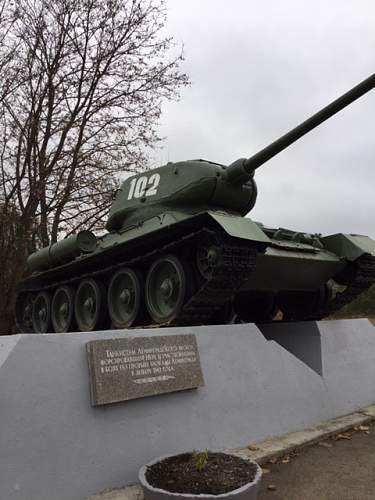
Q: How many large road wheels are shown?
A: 5